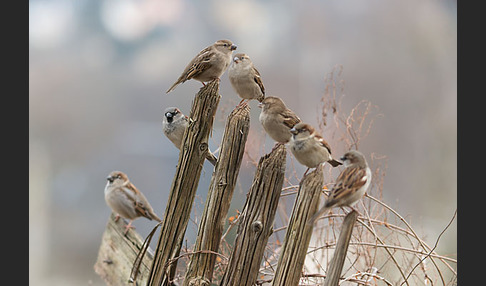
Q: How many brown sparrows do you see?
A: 7